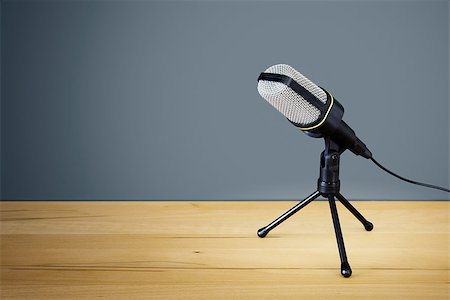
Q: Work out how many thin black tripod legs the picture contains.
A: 3